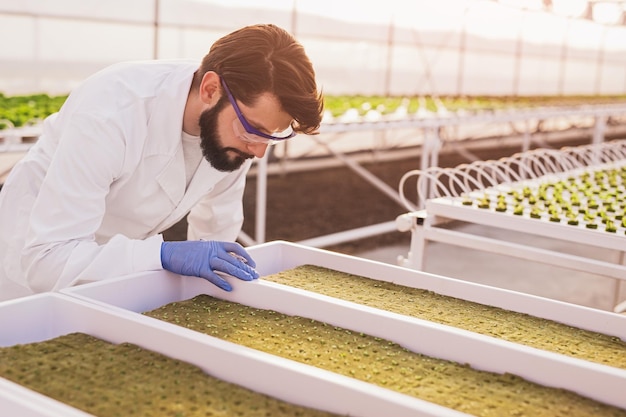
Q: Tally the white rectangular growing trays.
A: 3